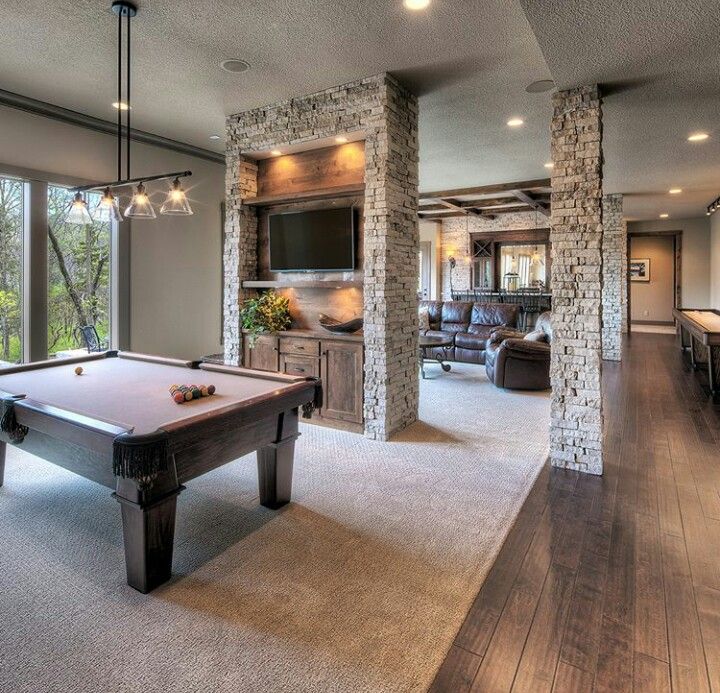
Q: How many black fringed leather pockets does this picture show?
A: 3